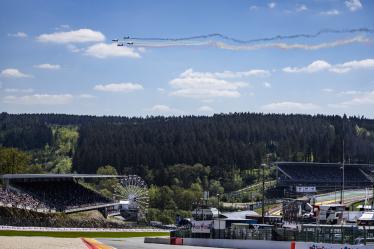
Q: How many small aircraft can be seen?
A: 4